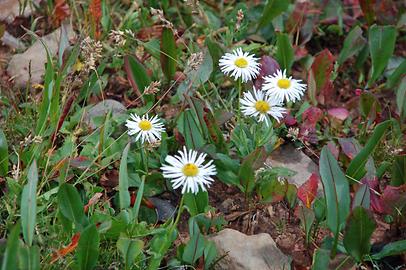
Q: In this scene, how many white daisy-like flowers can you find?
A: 5